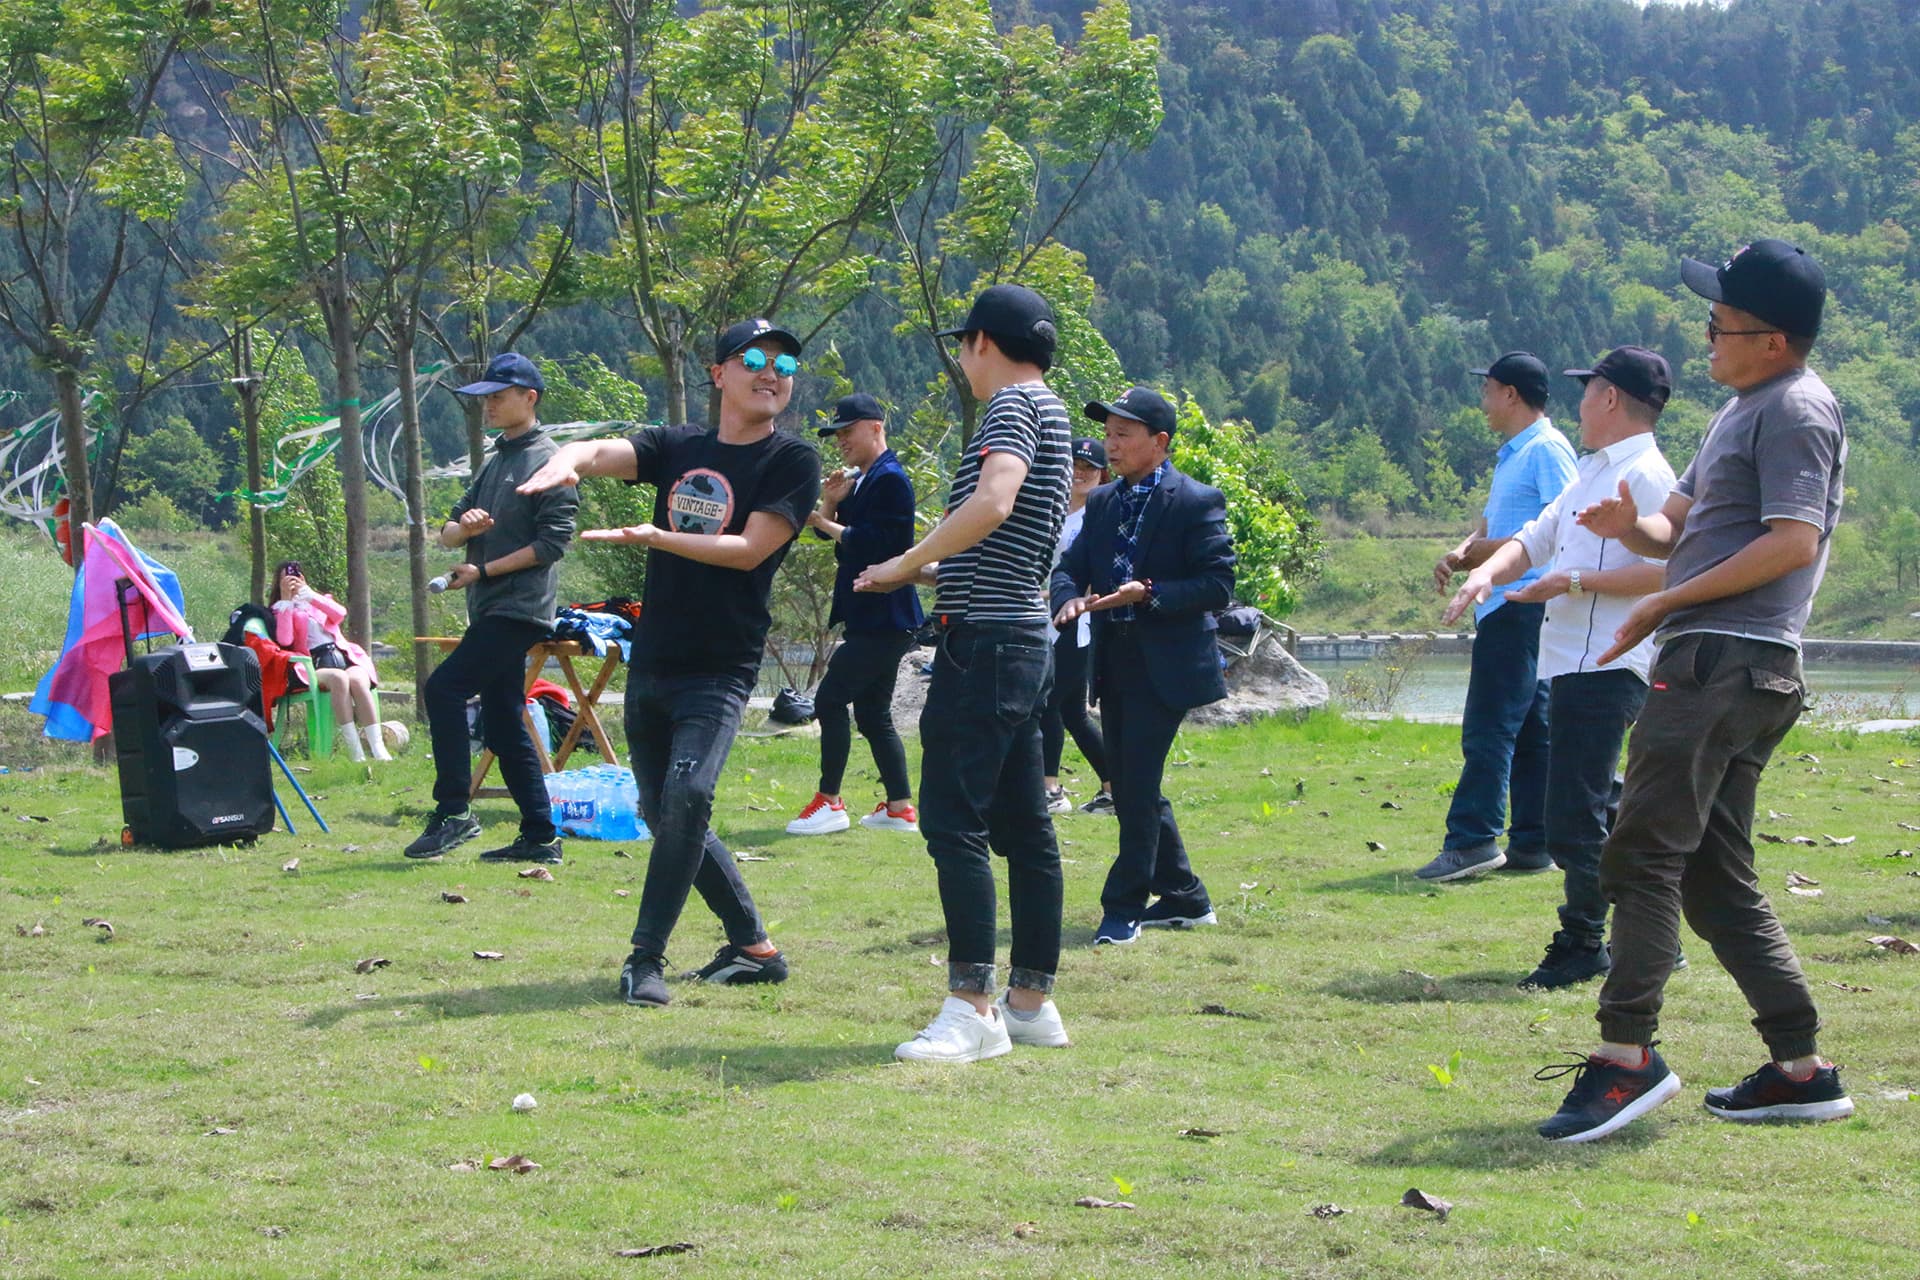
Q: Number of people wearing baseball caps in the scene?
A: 9